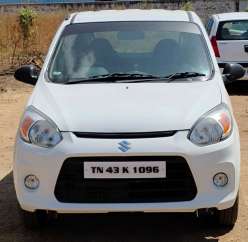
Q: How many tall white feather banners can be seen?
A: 0